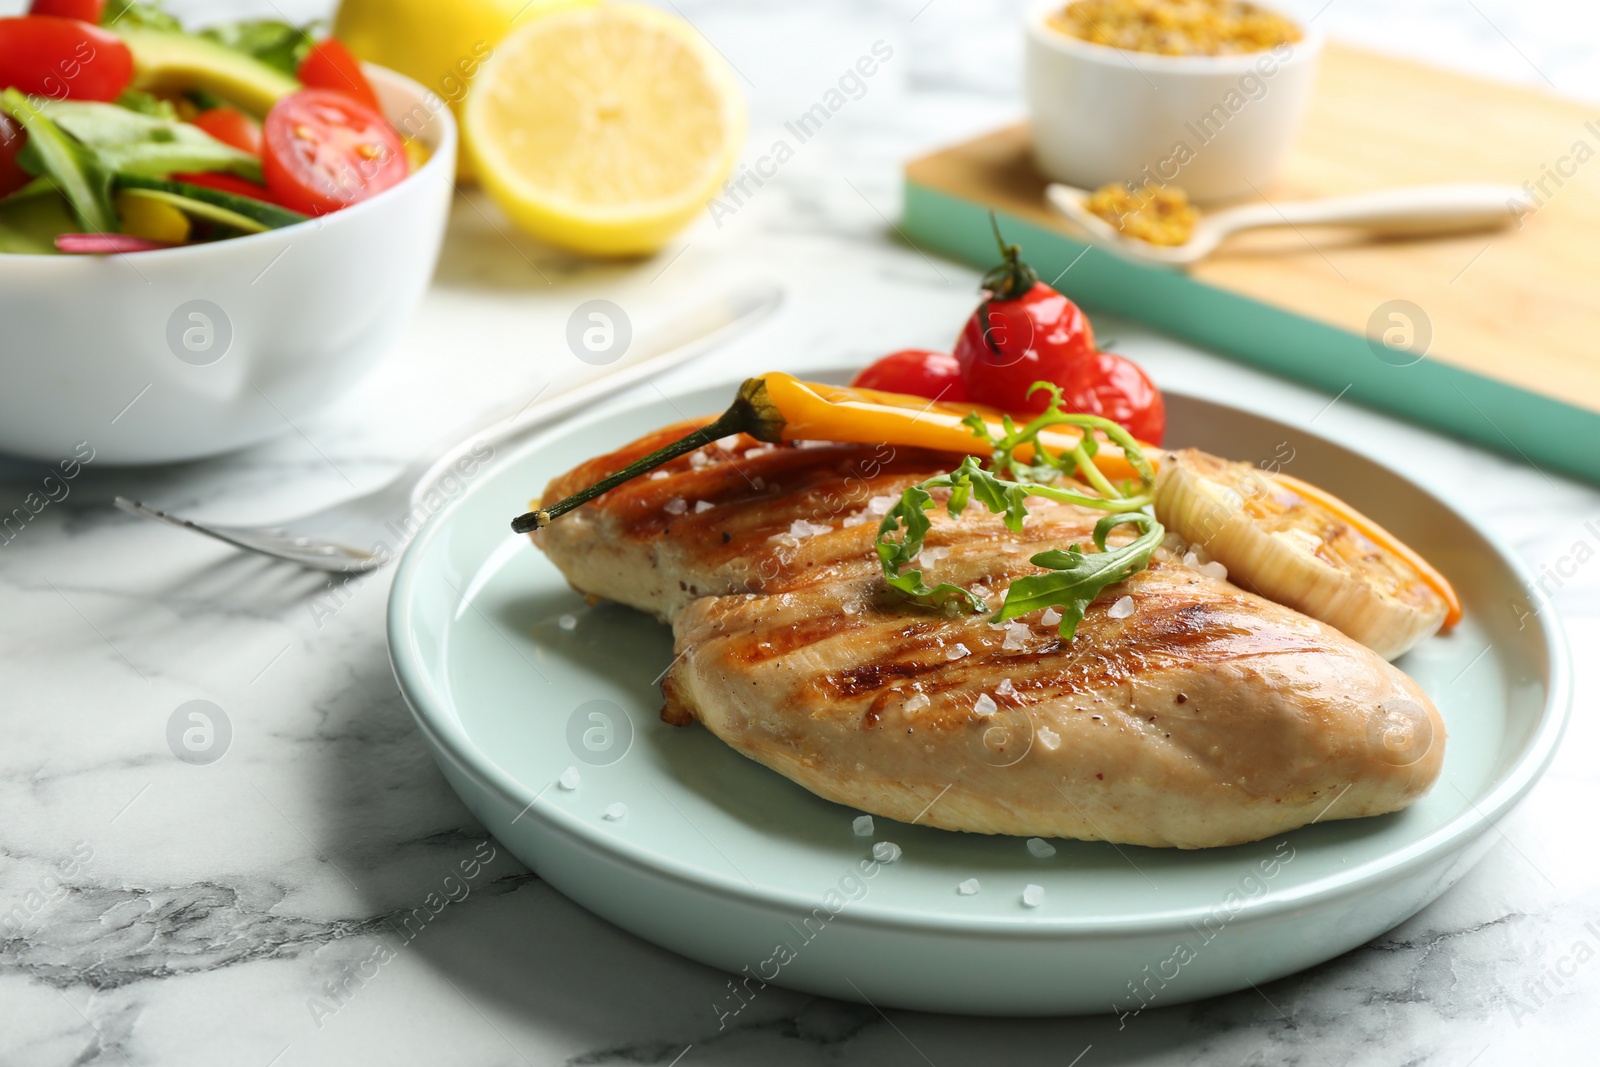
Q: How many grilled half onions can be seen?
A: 1